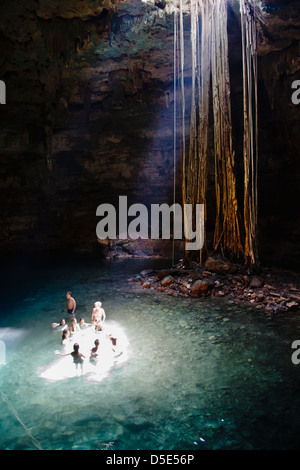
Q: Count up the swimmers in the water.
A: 9